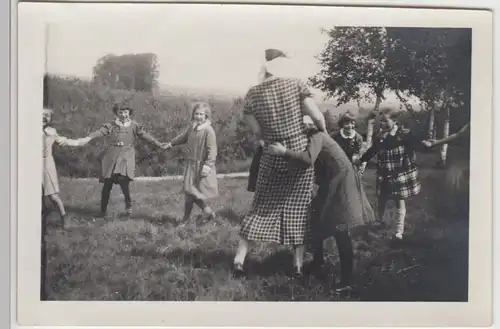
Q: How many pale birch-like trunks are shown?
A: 3